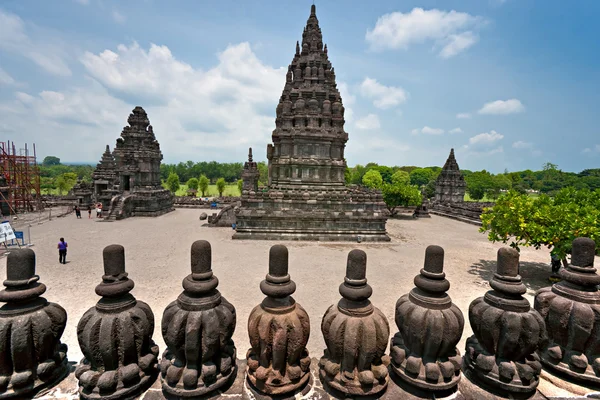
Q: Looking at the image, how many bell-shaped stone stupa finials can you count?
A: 8